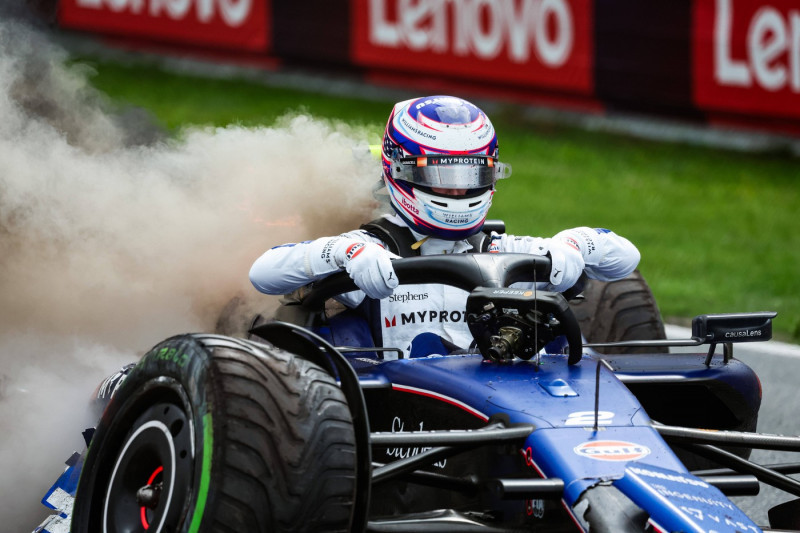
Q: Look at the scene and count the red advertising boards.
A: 3